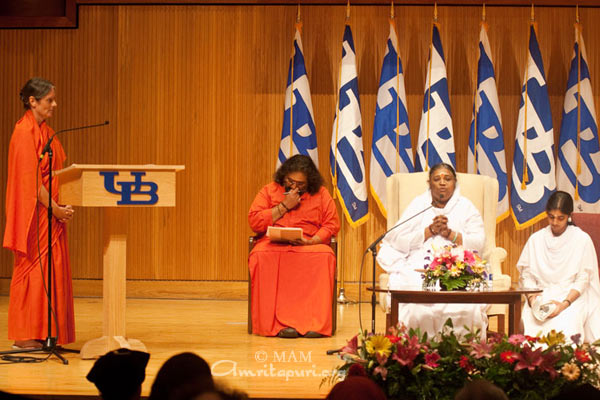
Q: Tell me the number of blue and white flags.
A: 7